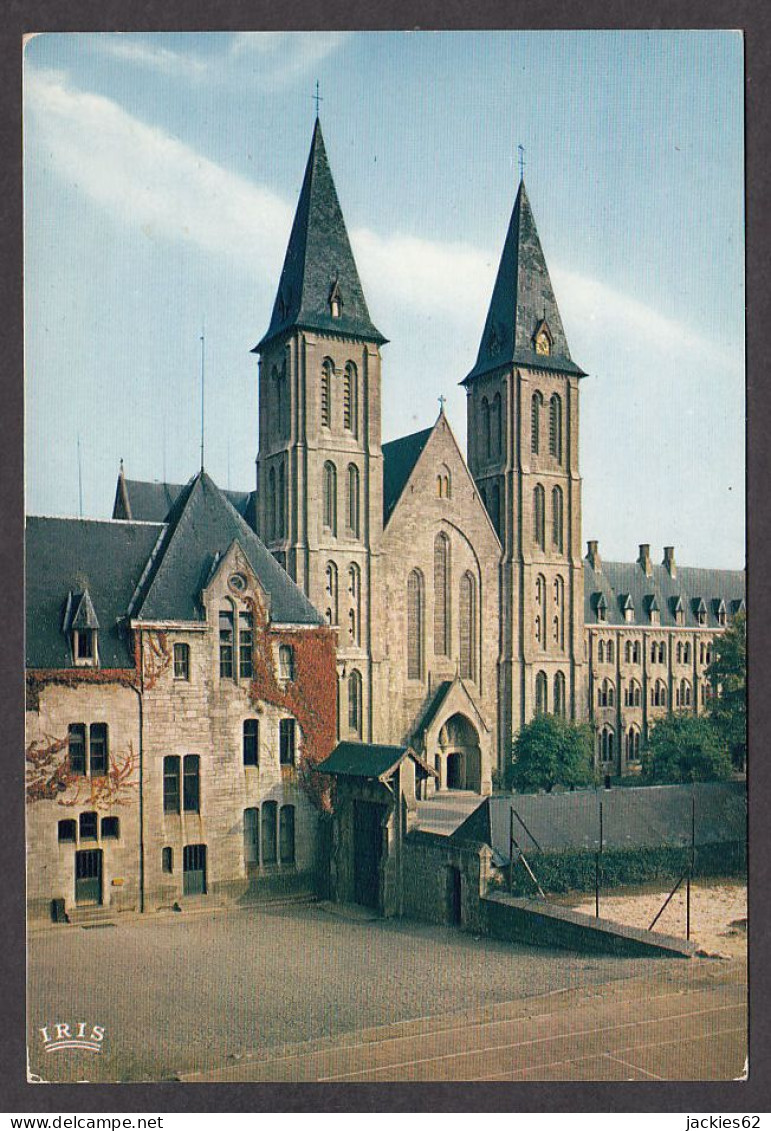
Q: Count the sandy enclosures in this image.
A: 1